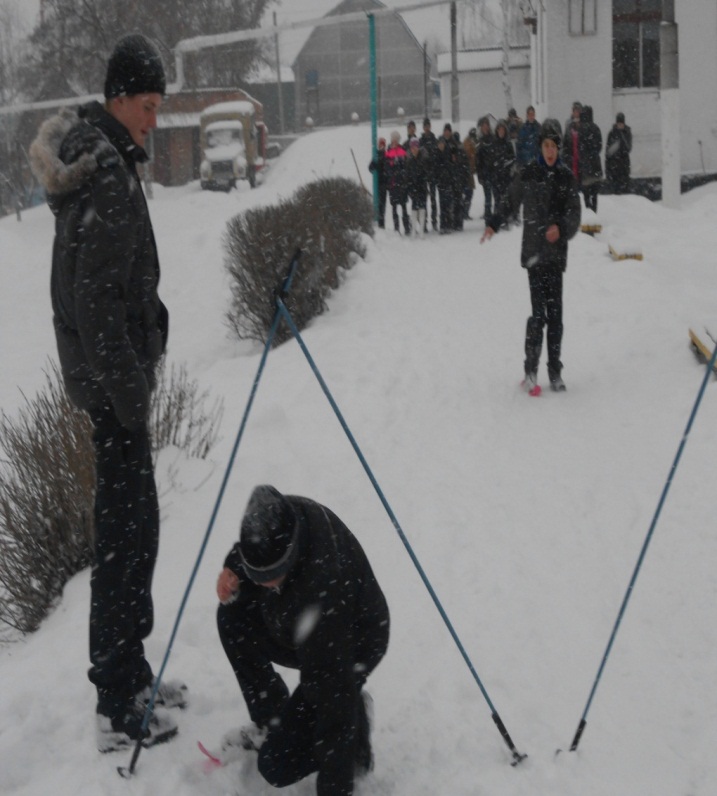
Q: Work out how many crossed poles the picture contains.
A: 2